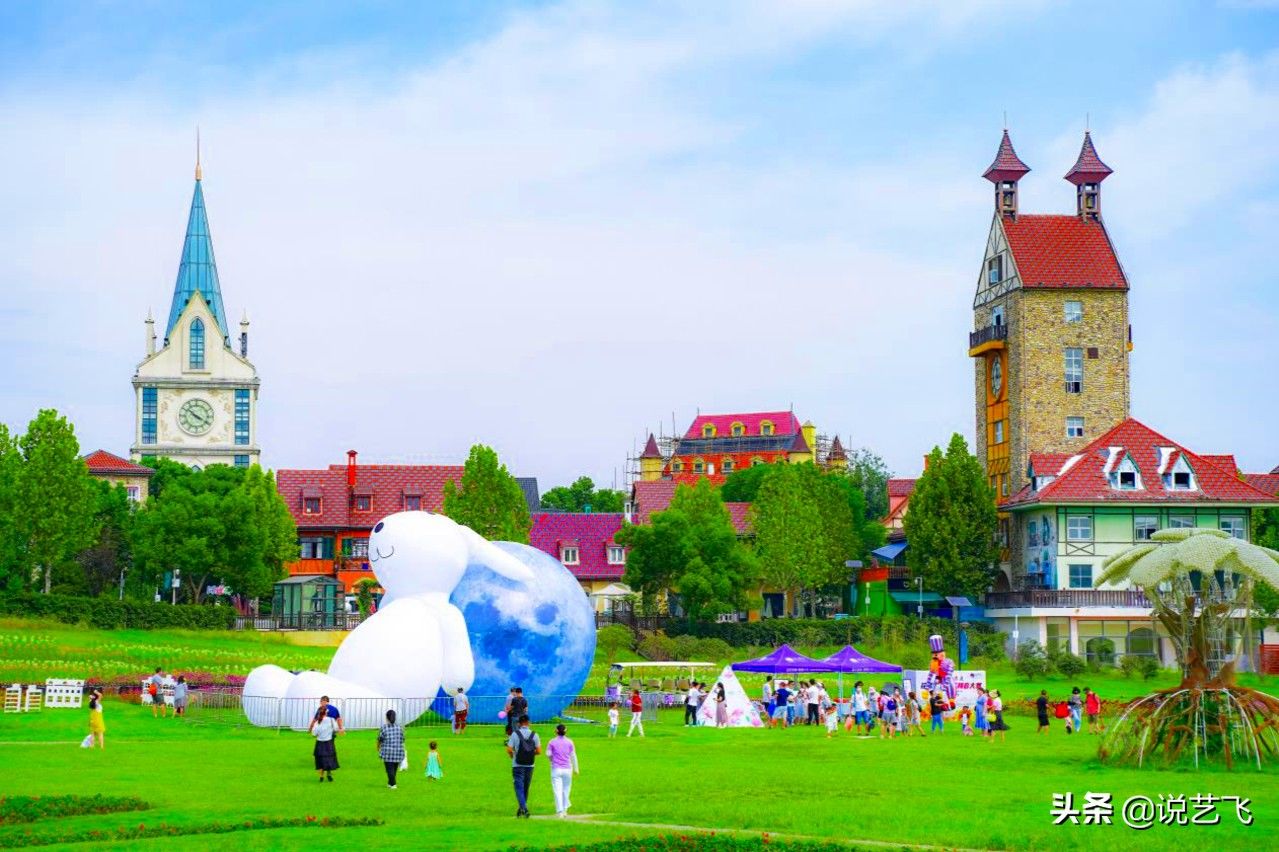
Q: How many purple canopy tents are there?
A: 2